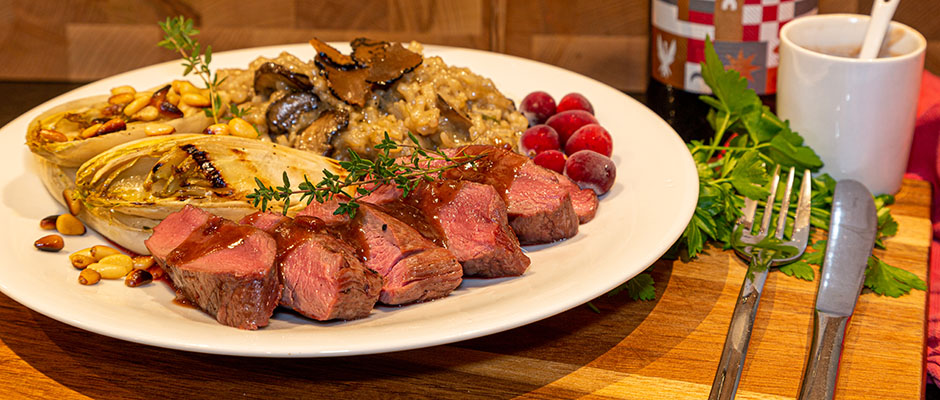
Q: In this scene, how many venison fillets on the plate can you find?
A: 6